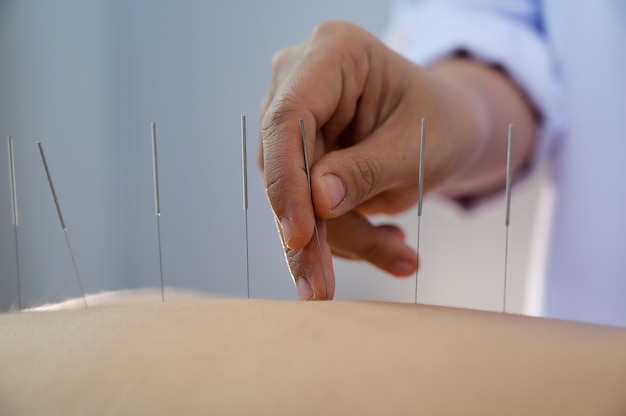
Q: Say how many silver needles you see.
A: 7